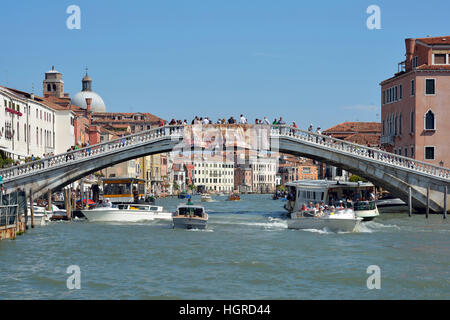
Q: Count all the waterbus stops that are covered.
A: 1